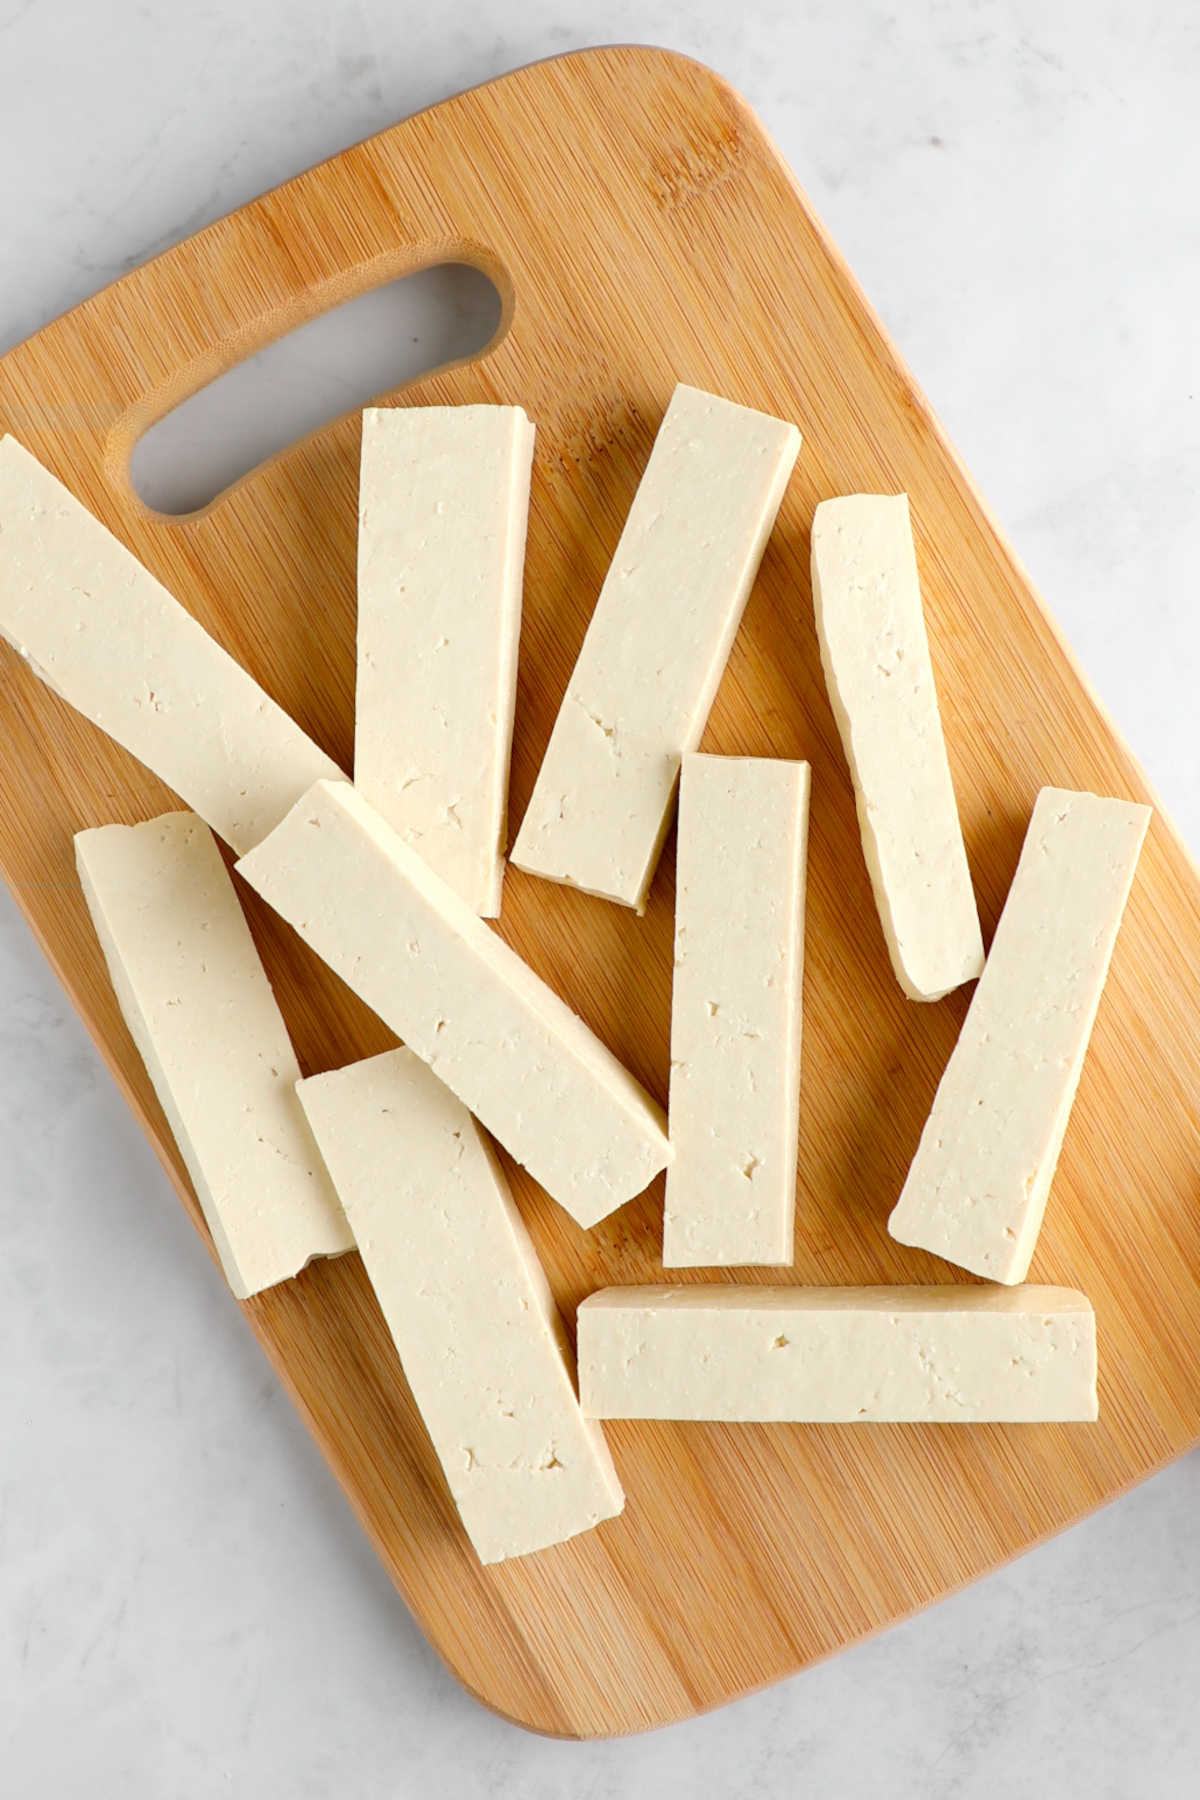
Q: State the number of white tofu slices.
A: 10